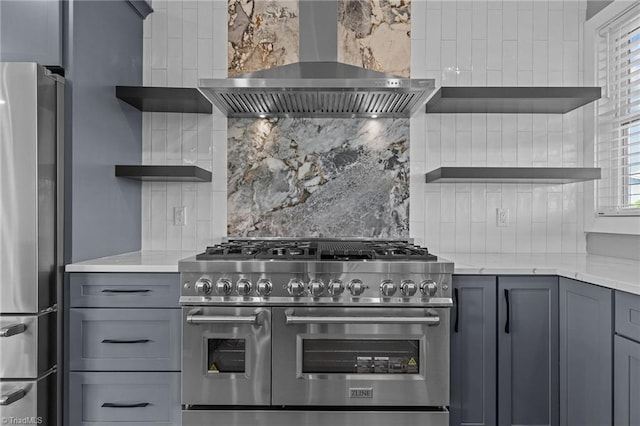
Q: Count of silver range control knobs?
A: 11